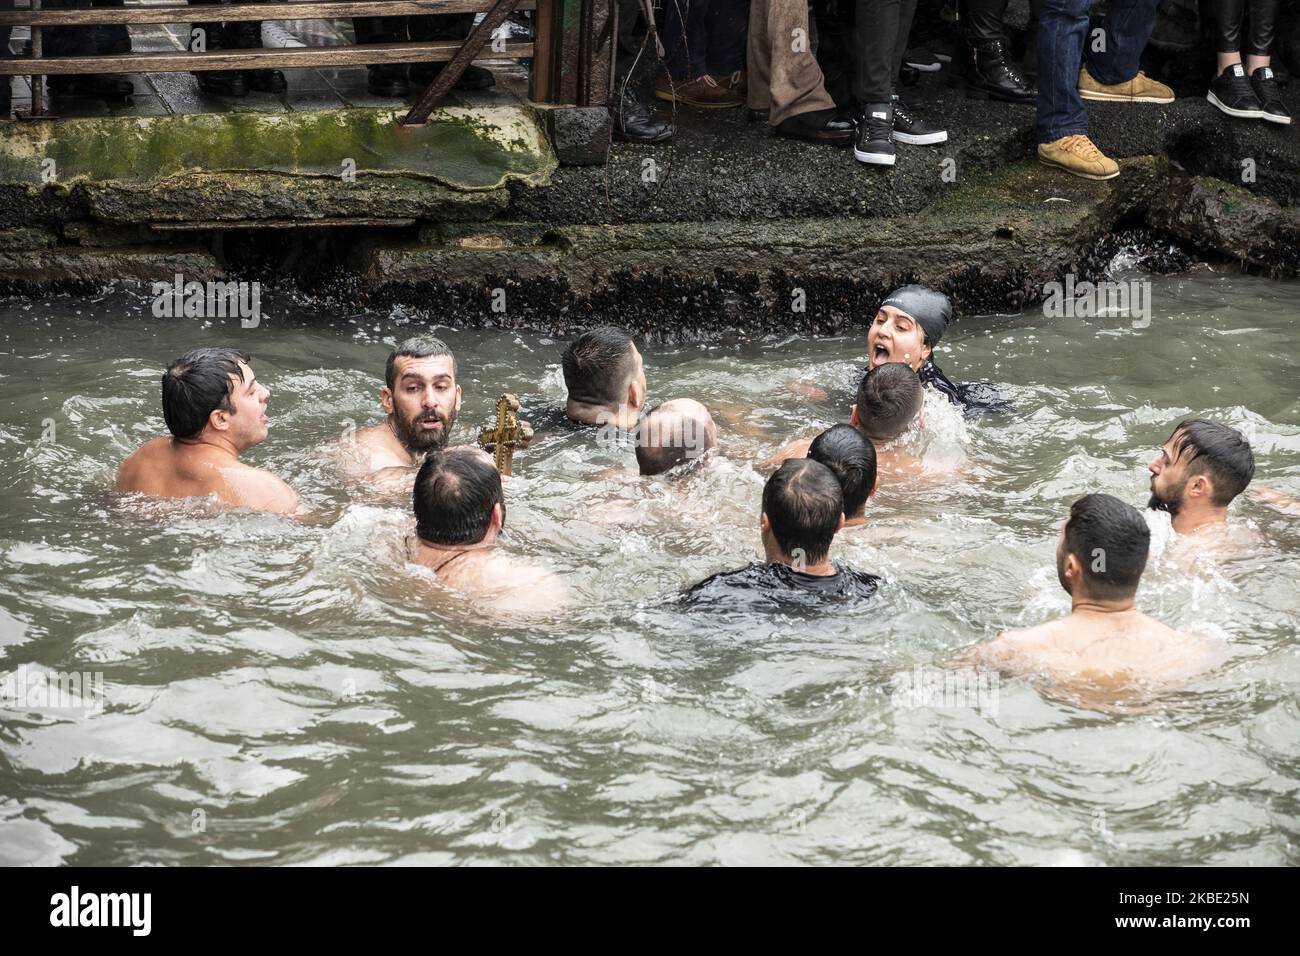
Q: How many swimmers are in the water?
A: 11